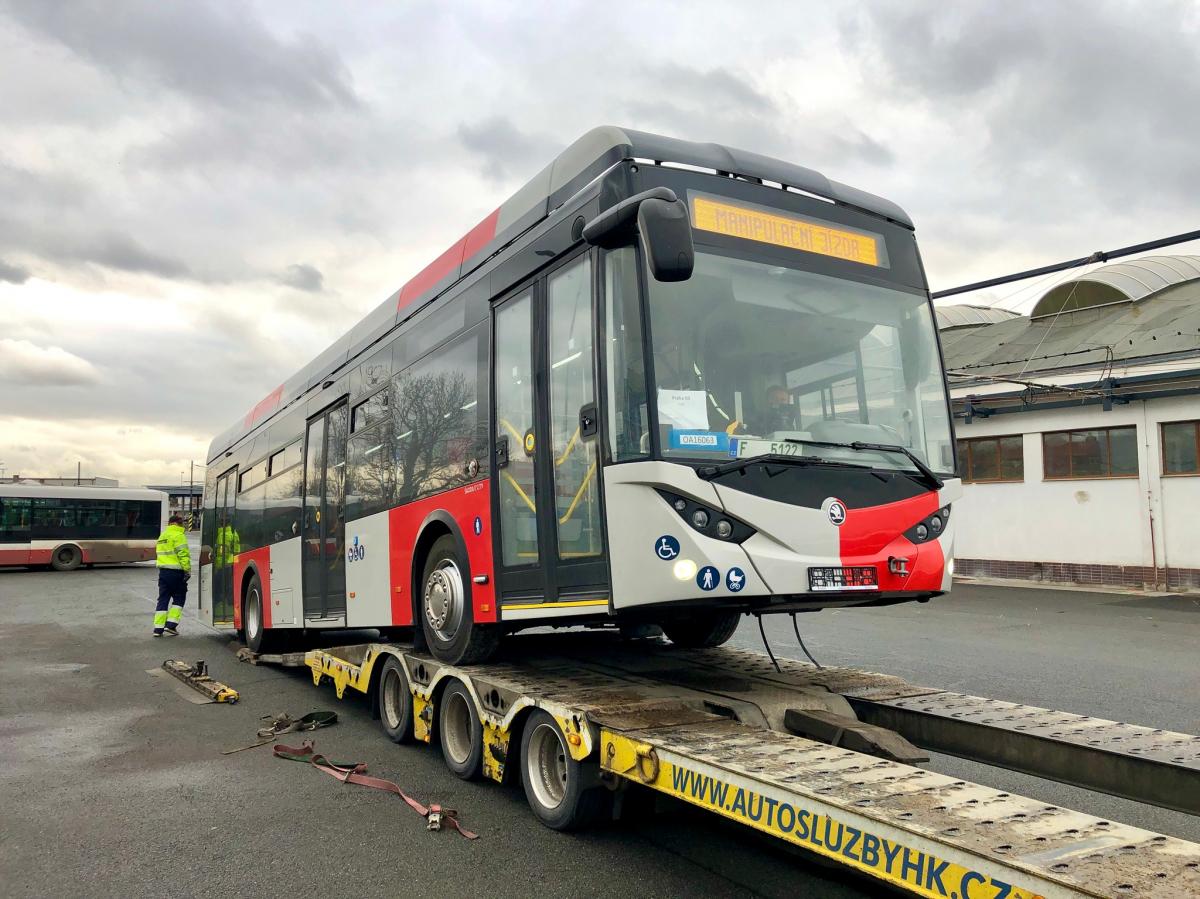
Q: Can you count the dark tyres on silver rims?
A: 5